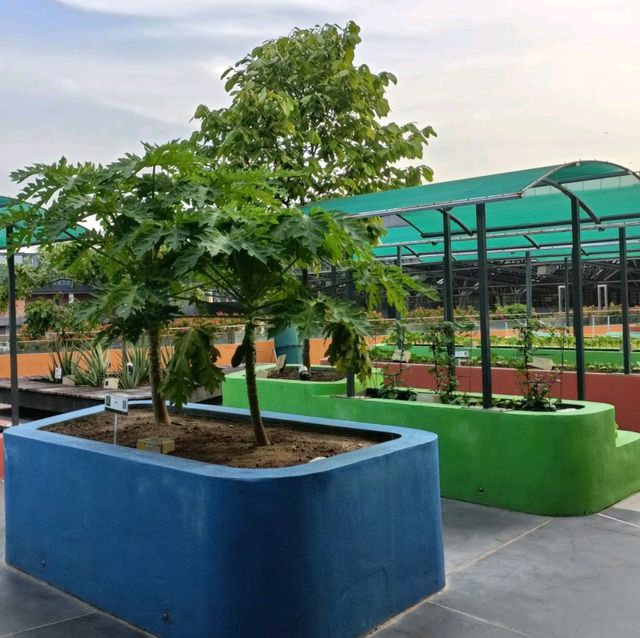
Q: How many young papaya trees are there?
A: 2